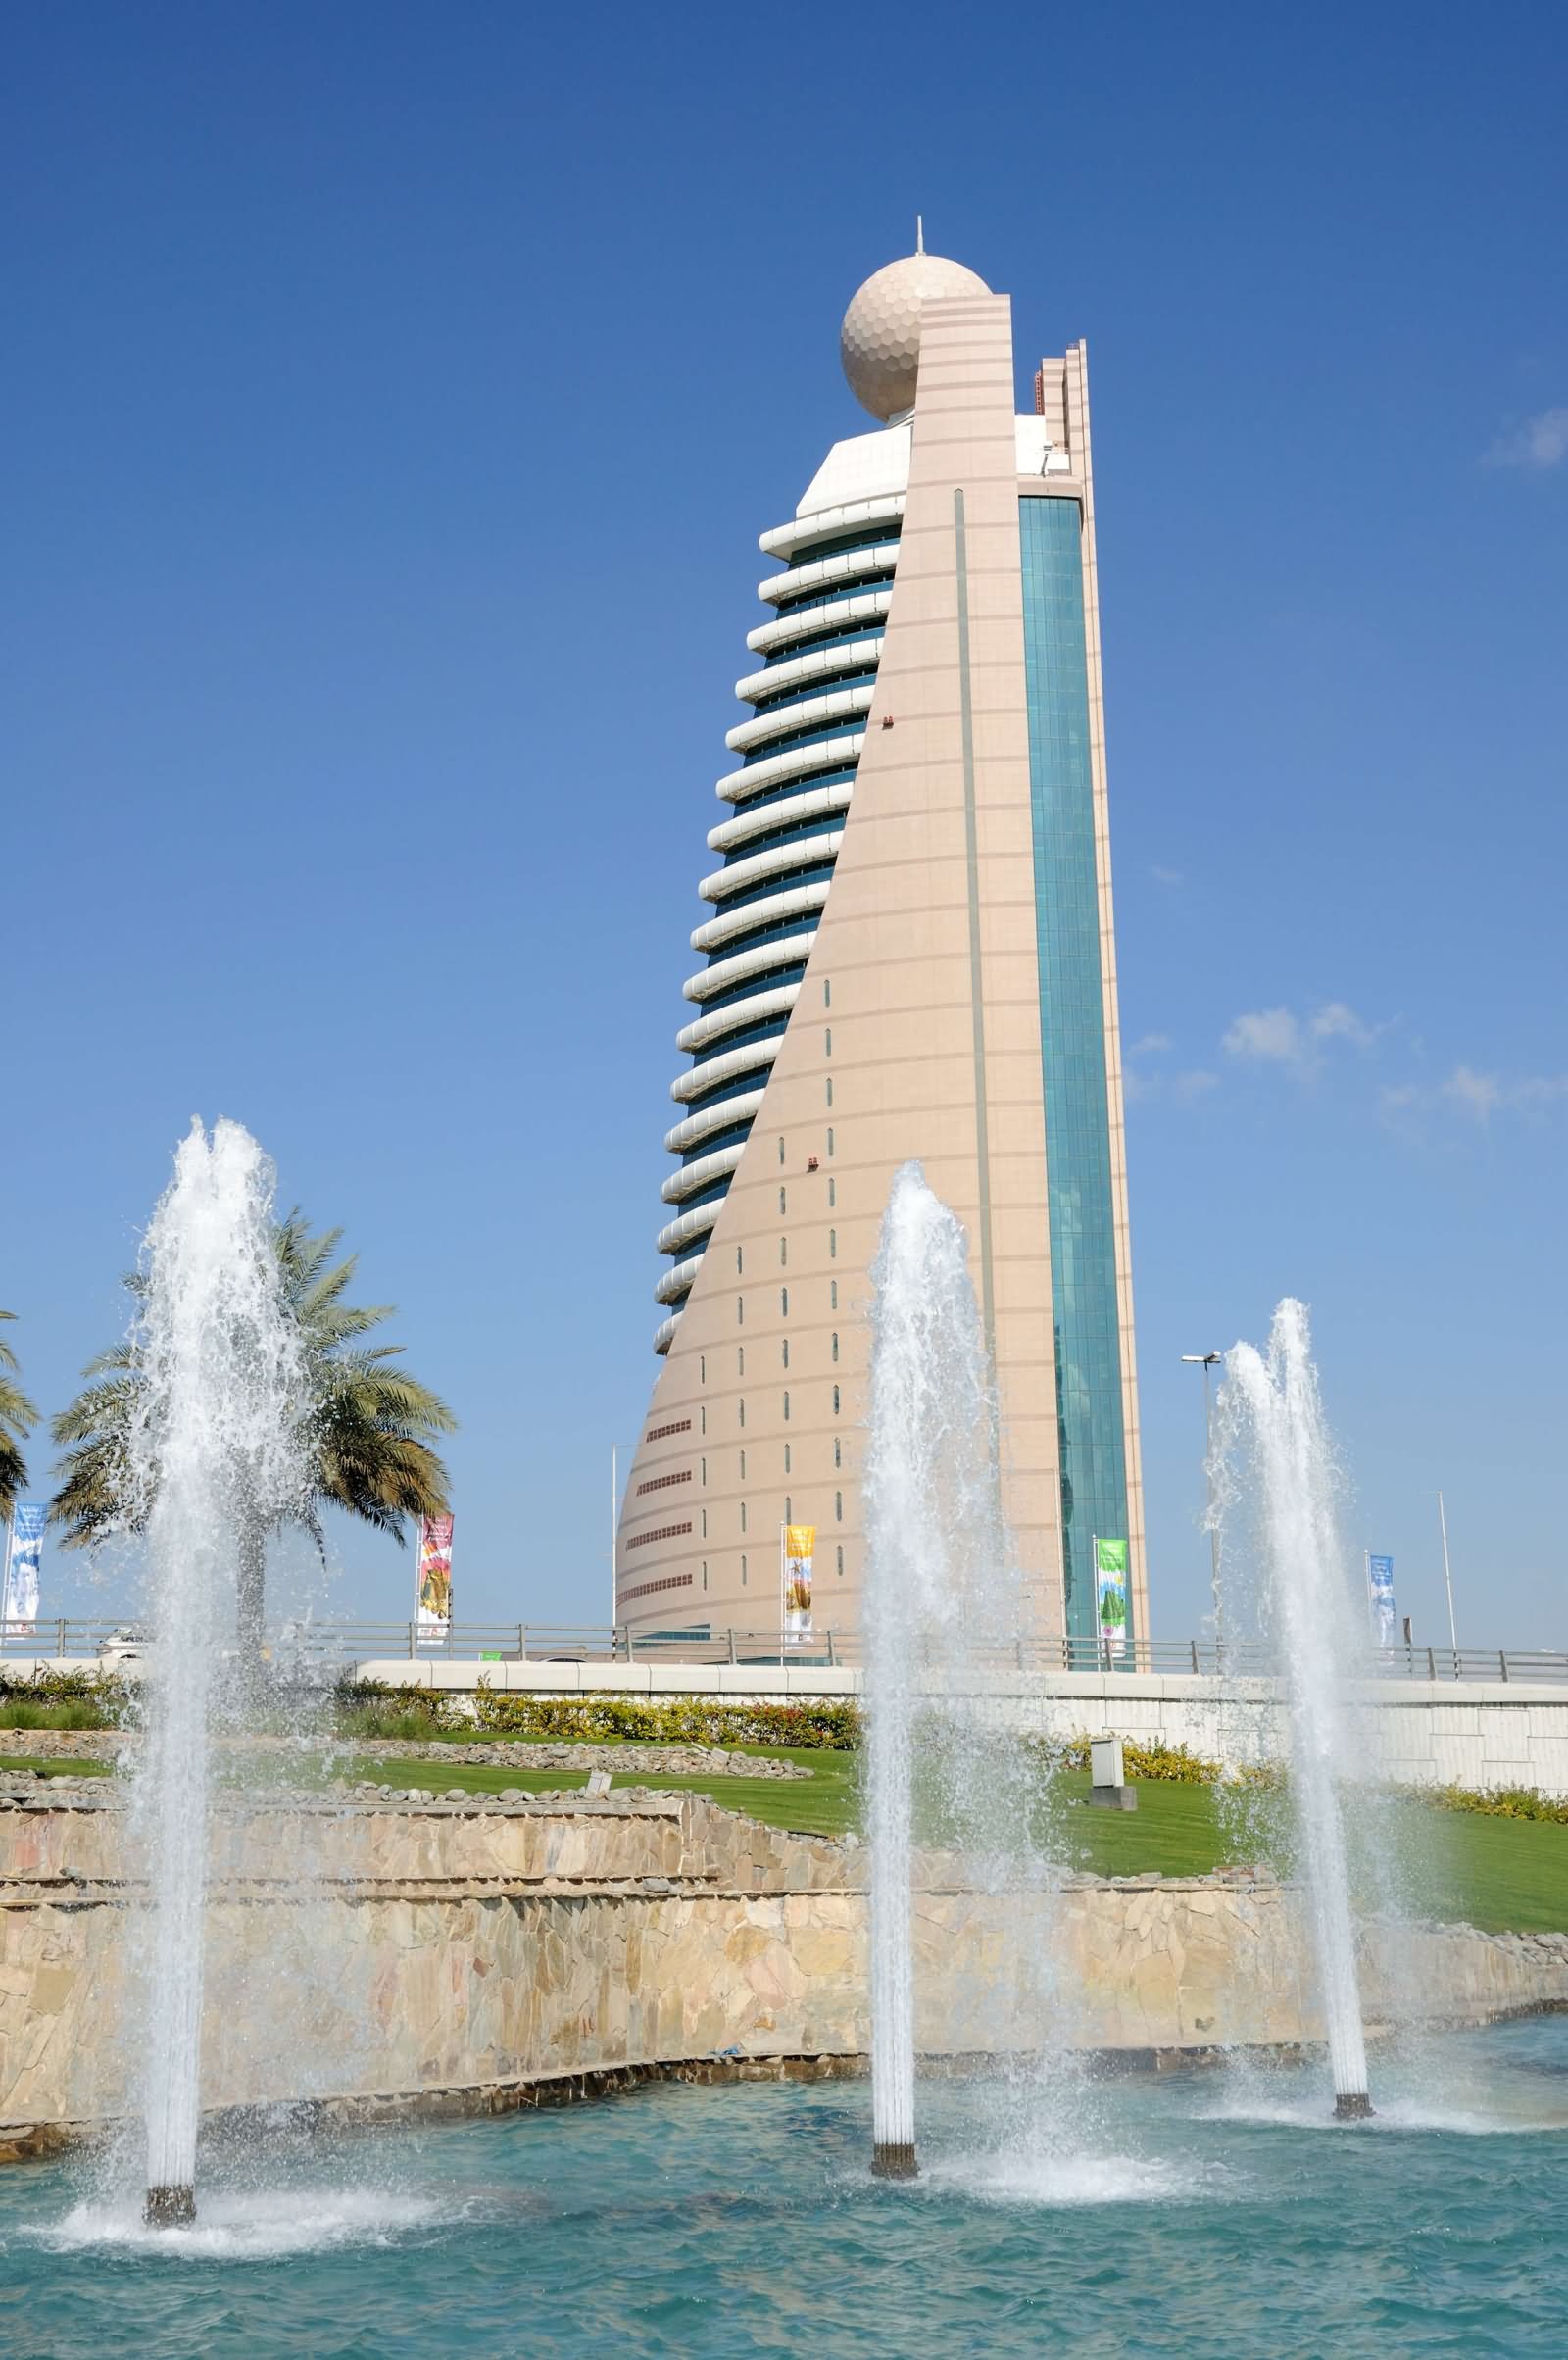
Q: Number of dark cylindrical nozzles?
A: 3